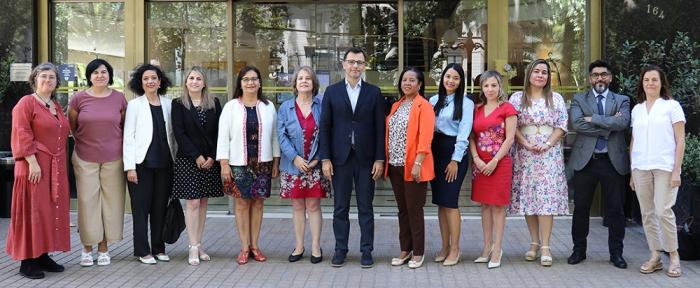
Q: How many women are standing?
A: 11